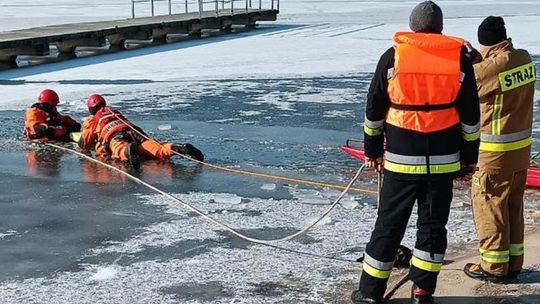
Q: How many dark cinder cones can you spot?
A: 0